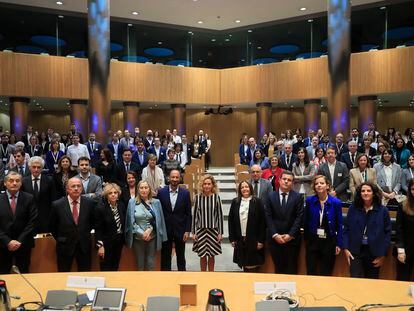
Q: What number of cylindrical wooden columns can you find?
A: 9